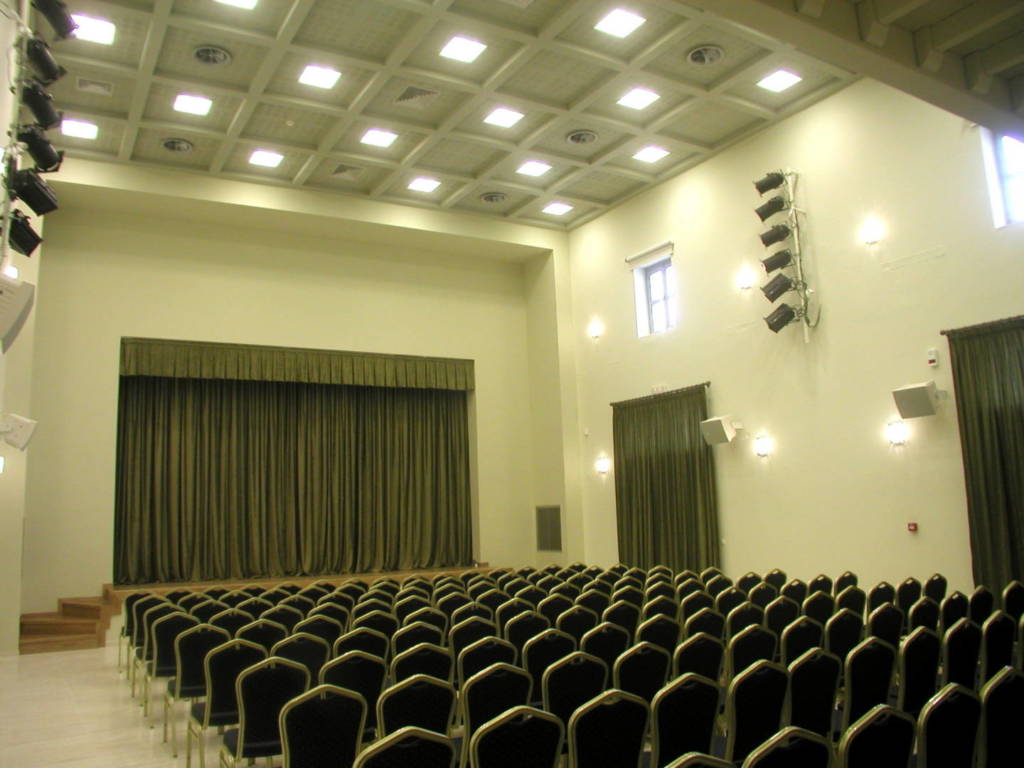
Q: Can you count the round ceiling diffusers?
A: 5